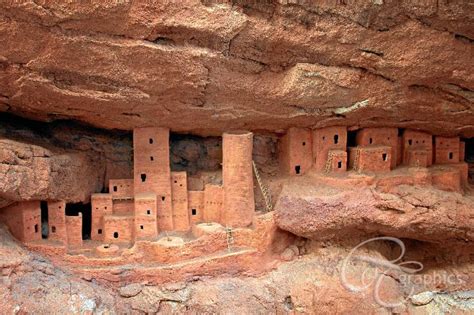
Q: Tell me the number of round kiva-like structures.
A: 3